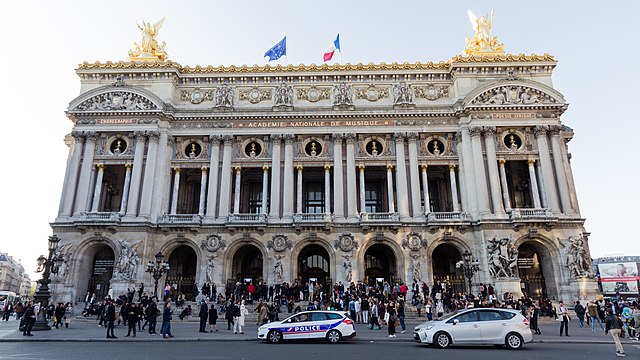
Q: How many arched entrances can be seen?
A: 7